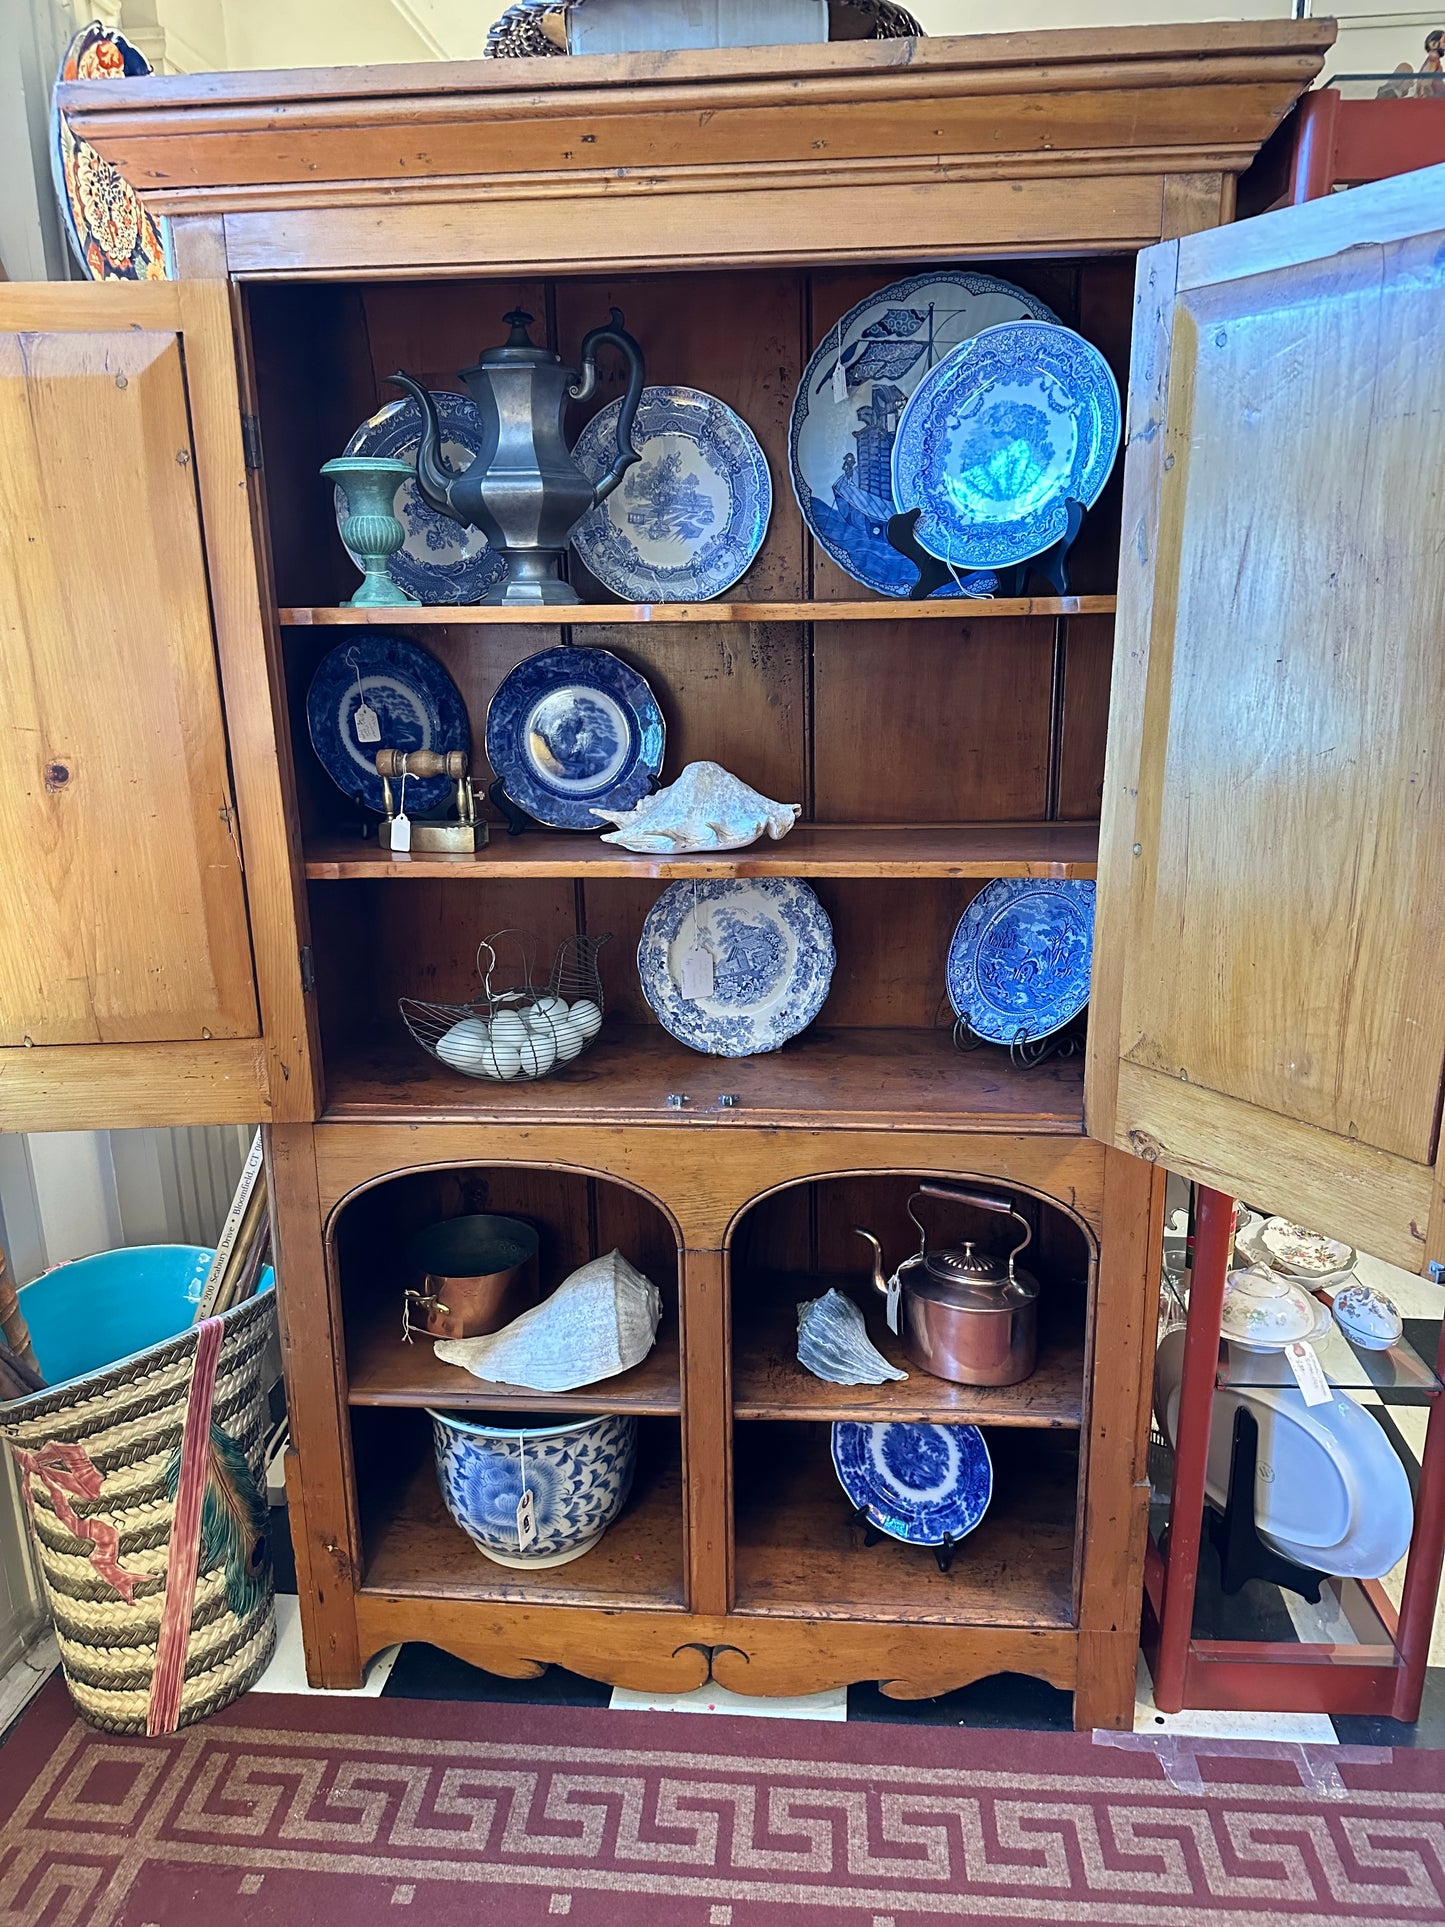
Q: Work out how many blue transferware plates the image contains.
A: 9